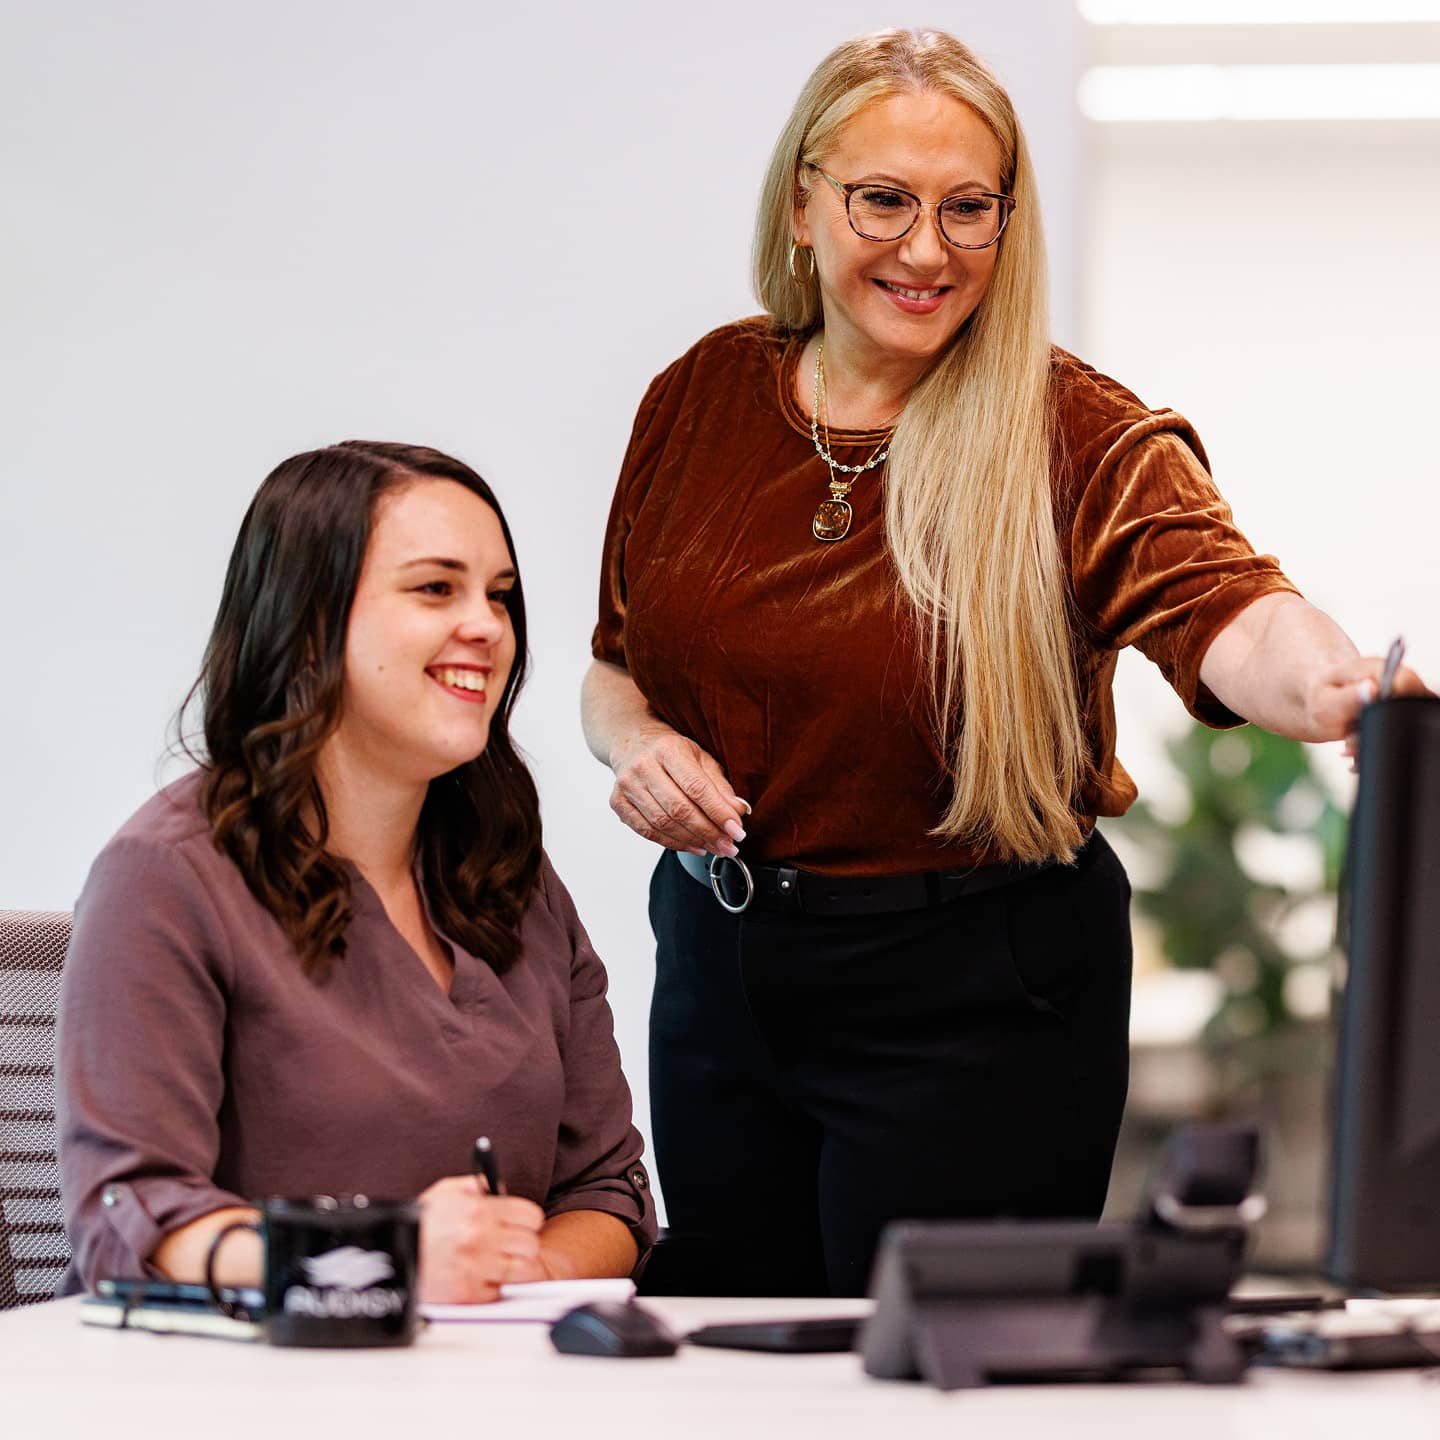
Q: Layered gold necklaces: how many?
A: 2